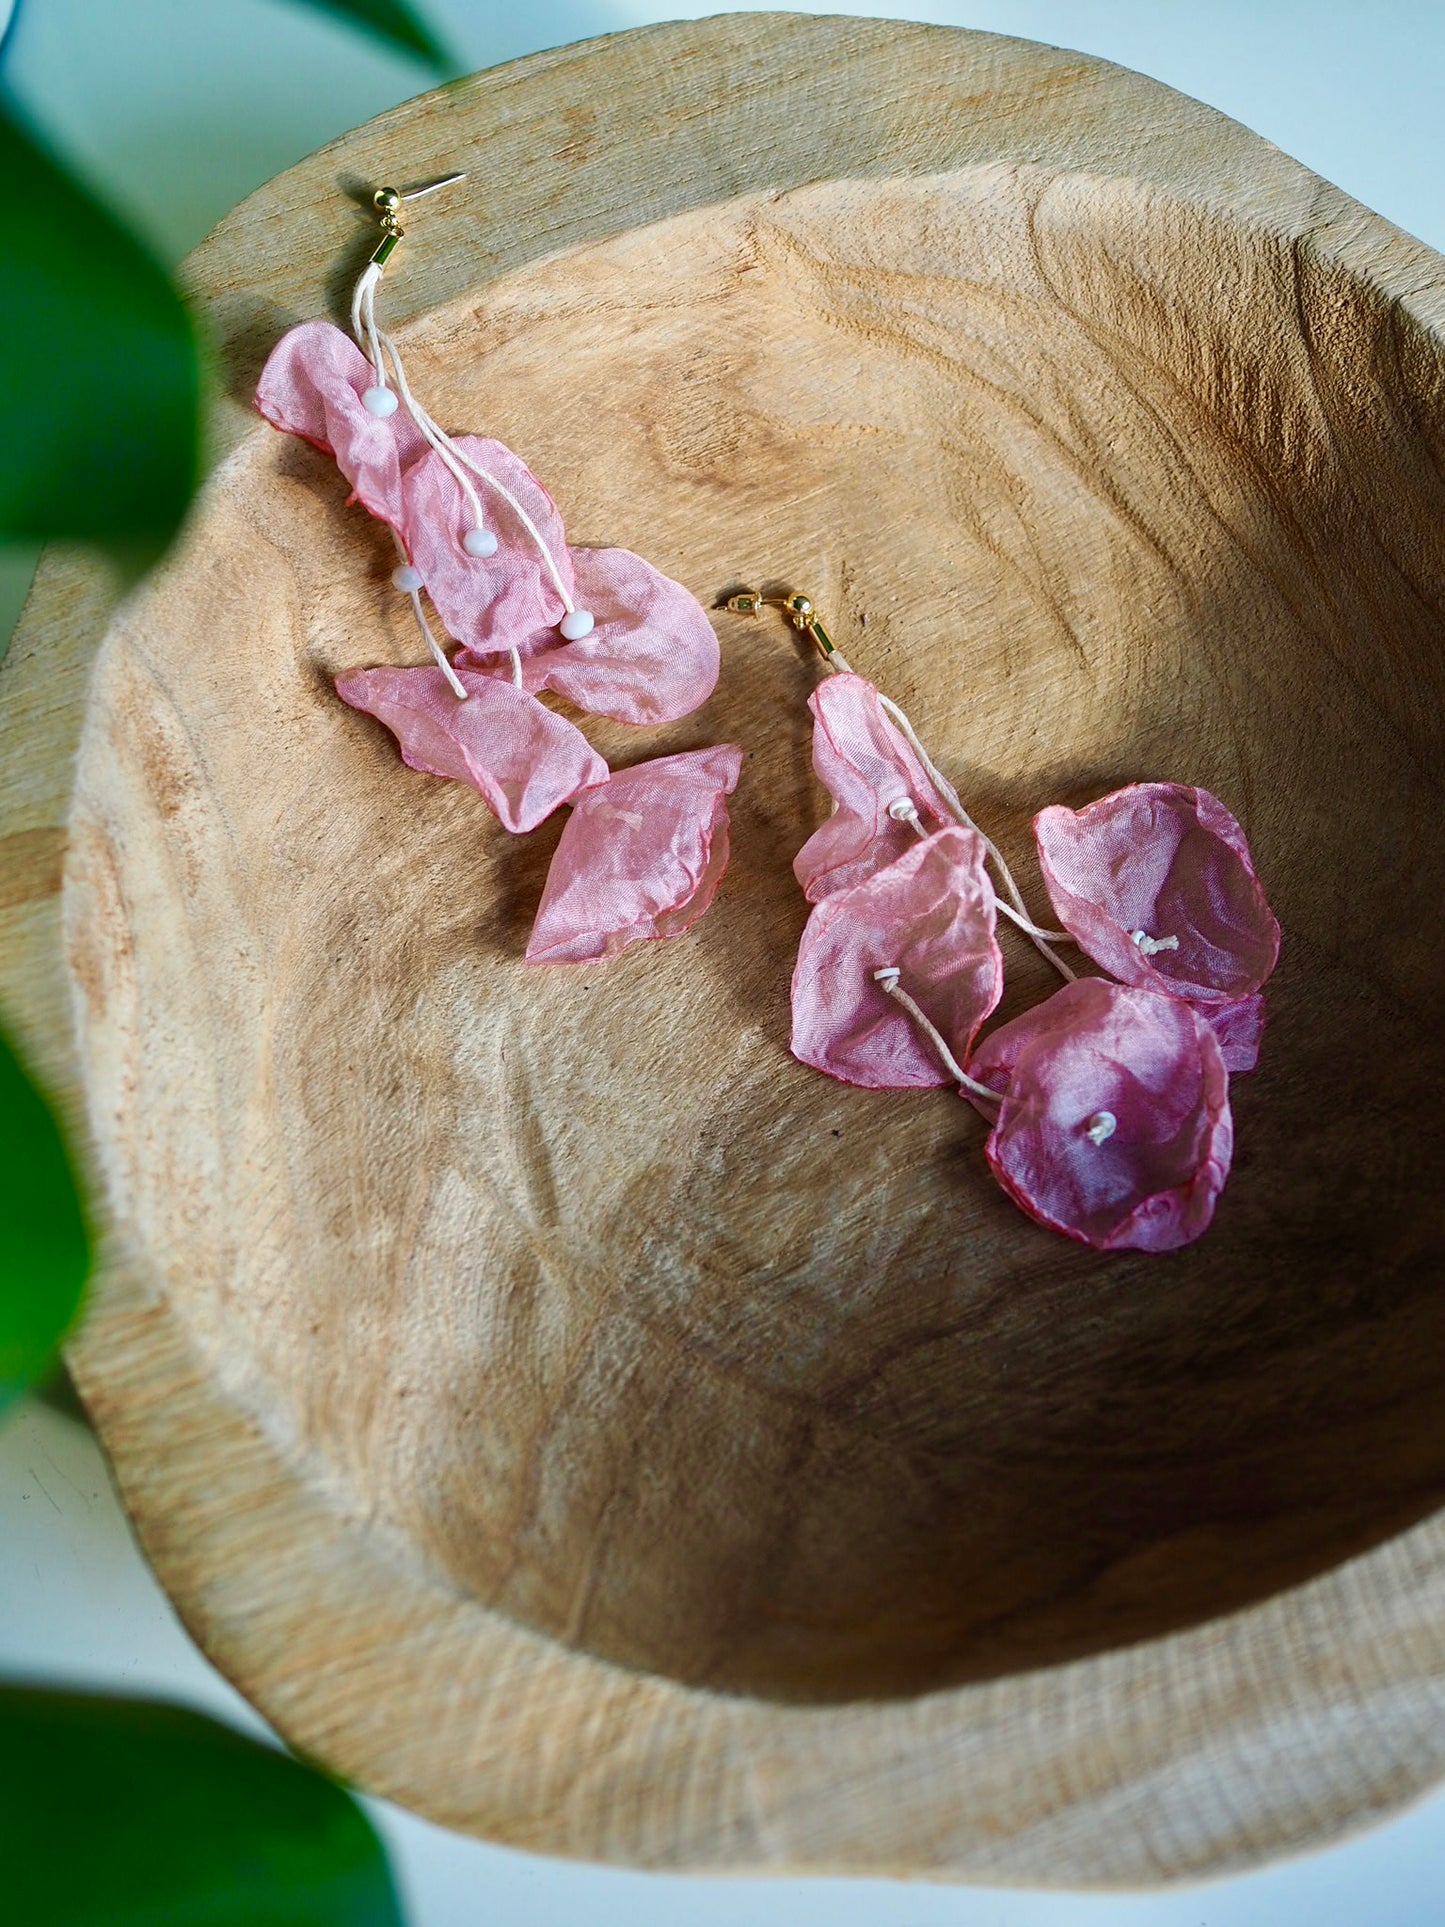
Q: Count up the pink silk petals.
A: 10